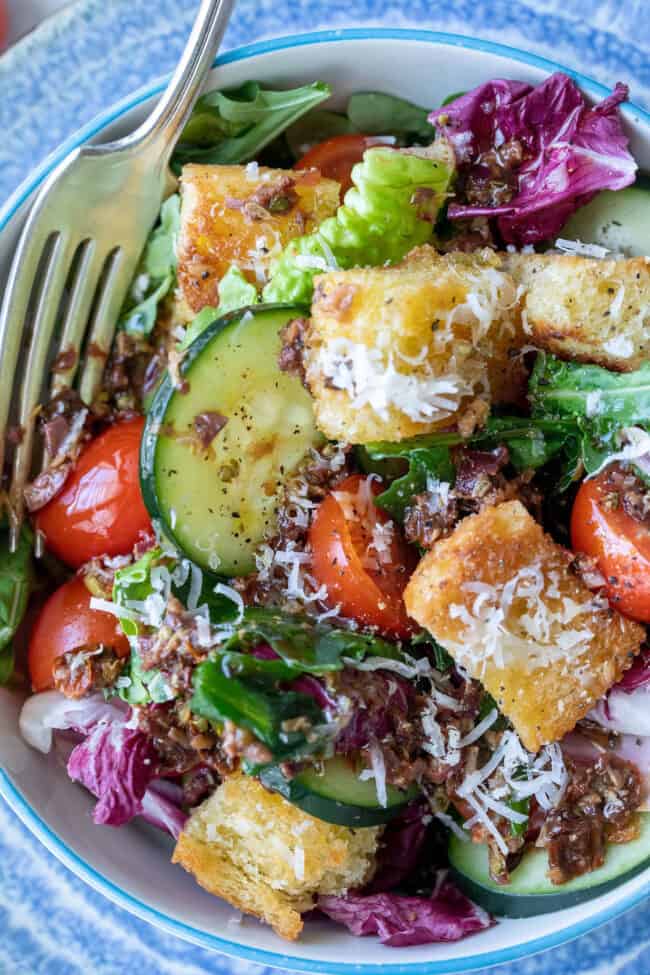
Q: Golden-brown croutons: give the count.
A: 5